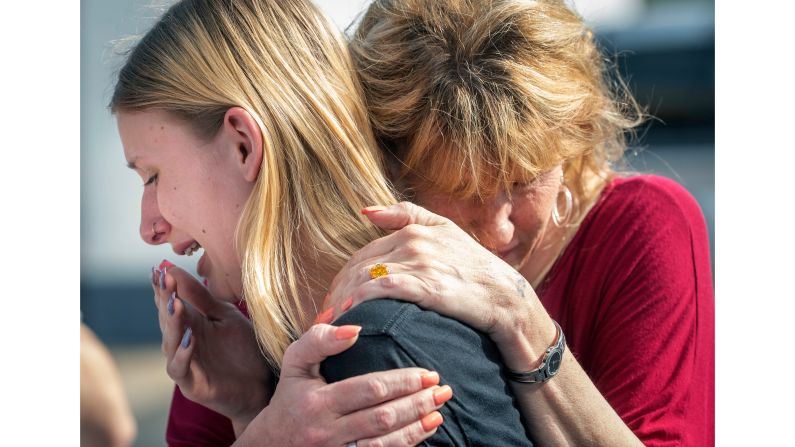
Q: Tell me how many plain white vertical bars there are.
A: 2